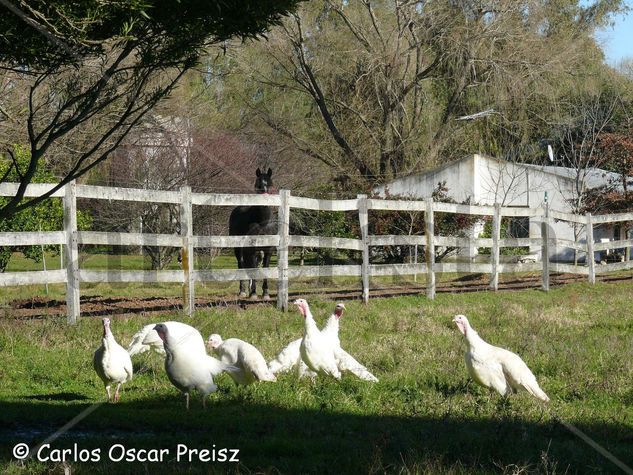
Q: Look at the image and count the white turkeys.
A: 7